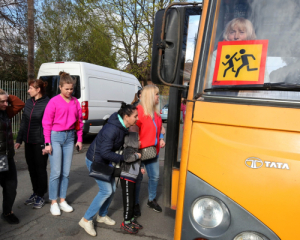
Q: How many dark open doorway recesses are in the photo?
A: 1